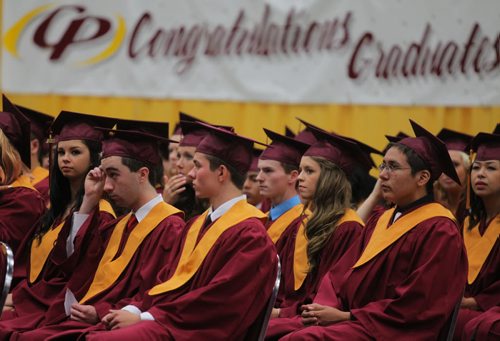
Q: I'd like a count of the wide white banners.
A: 1